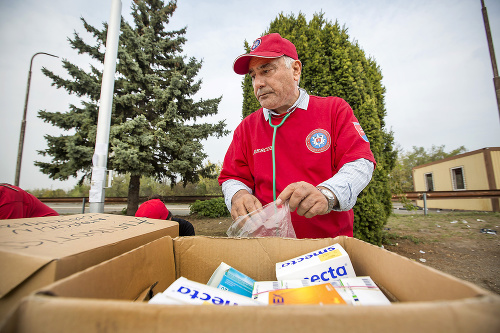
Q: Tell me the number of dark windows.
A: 2